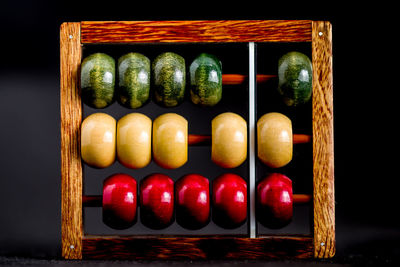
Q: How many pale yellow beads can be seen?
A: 5